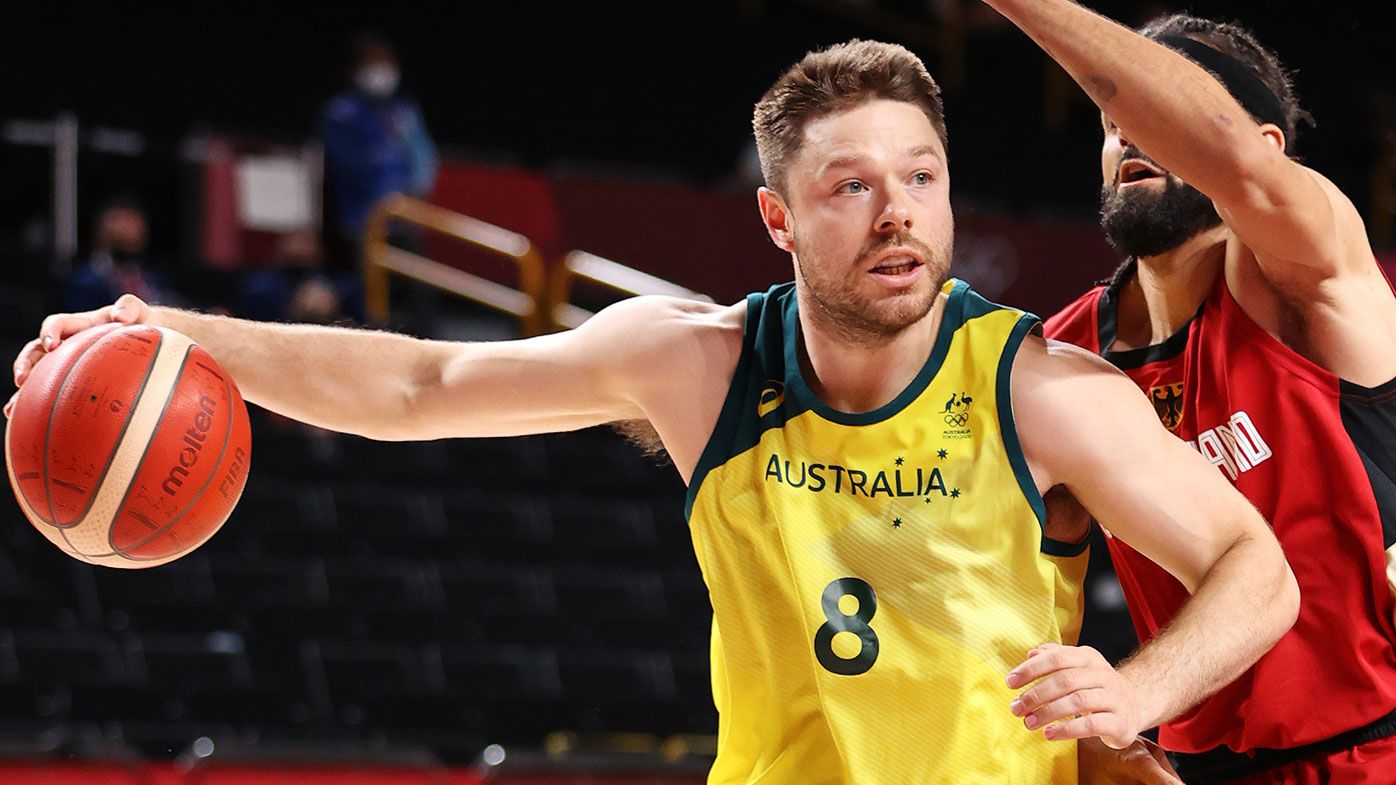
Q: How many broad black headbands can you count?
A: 1